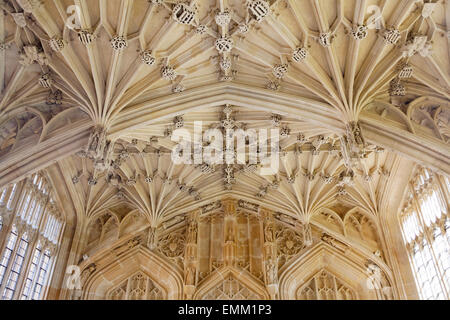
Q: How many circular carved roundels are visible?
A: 2